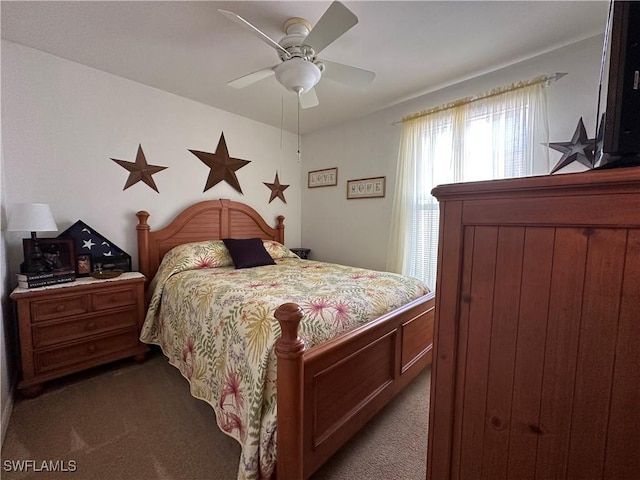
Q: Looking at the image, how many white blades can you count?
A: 5